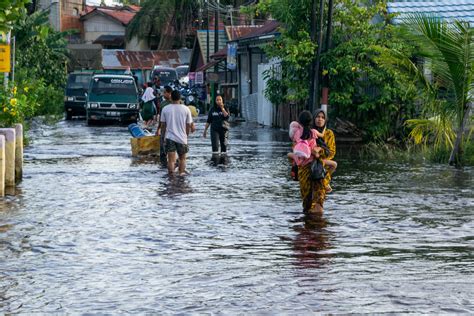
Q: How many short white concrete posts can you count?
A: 3